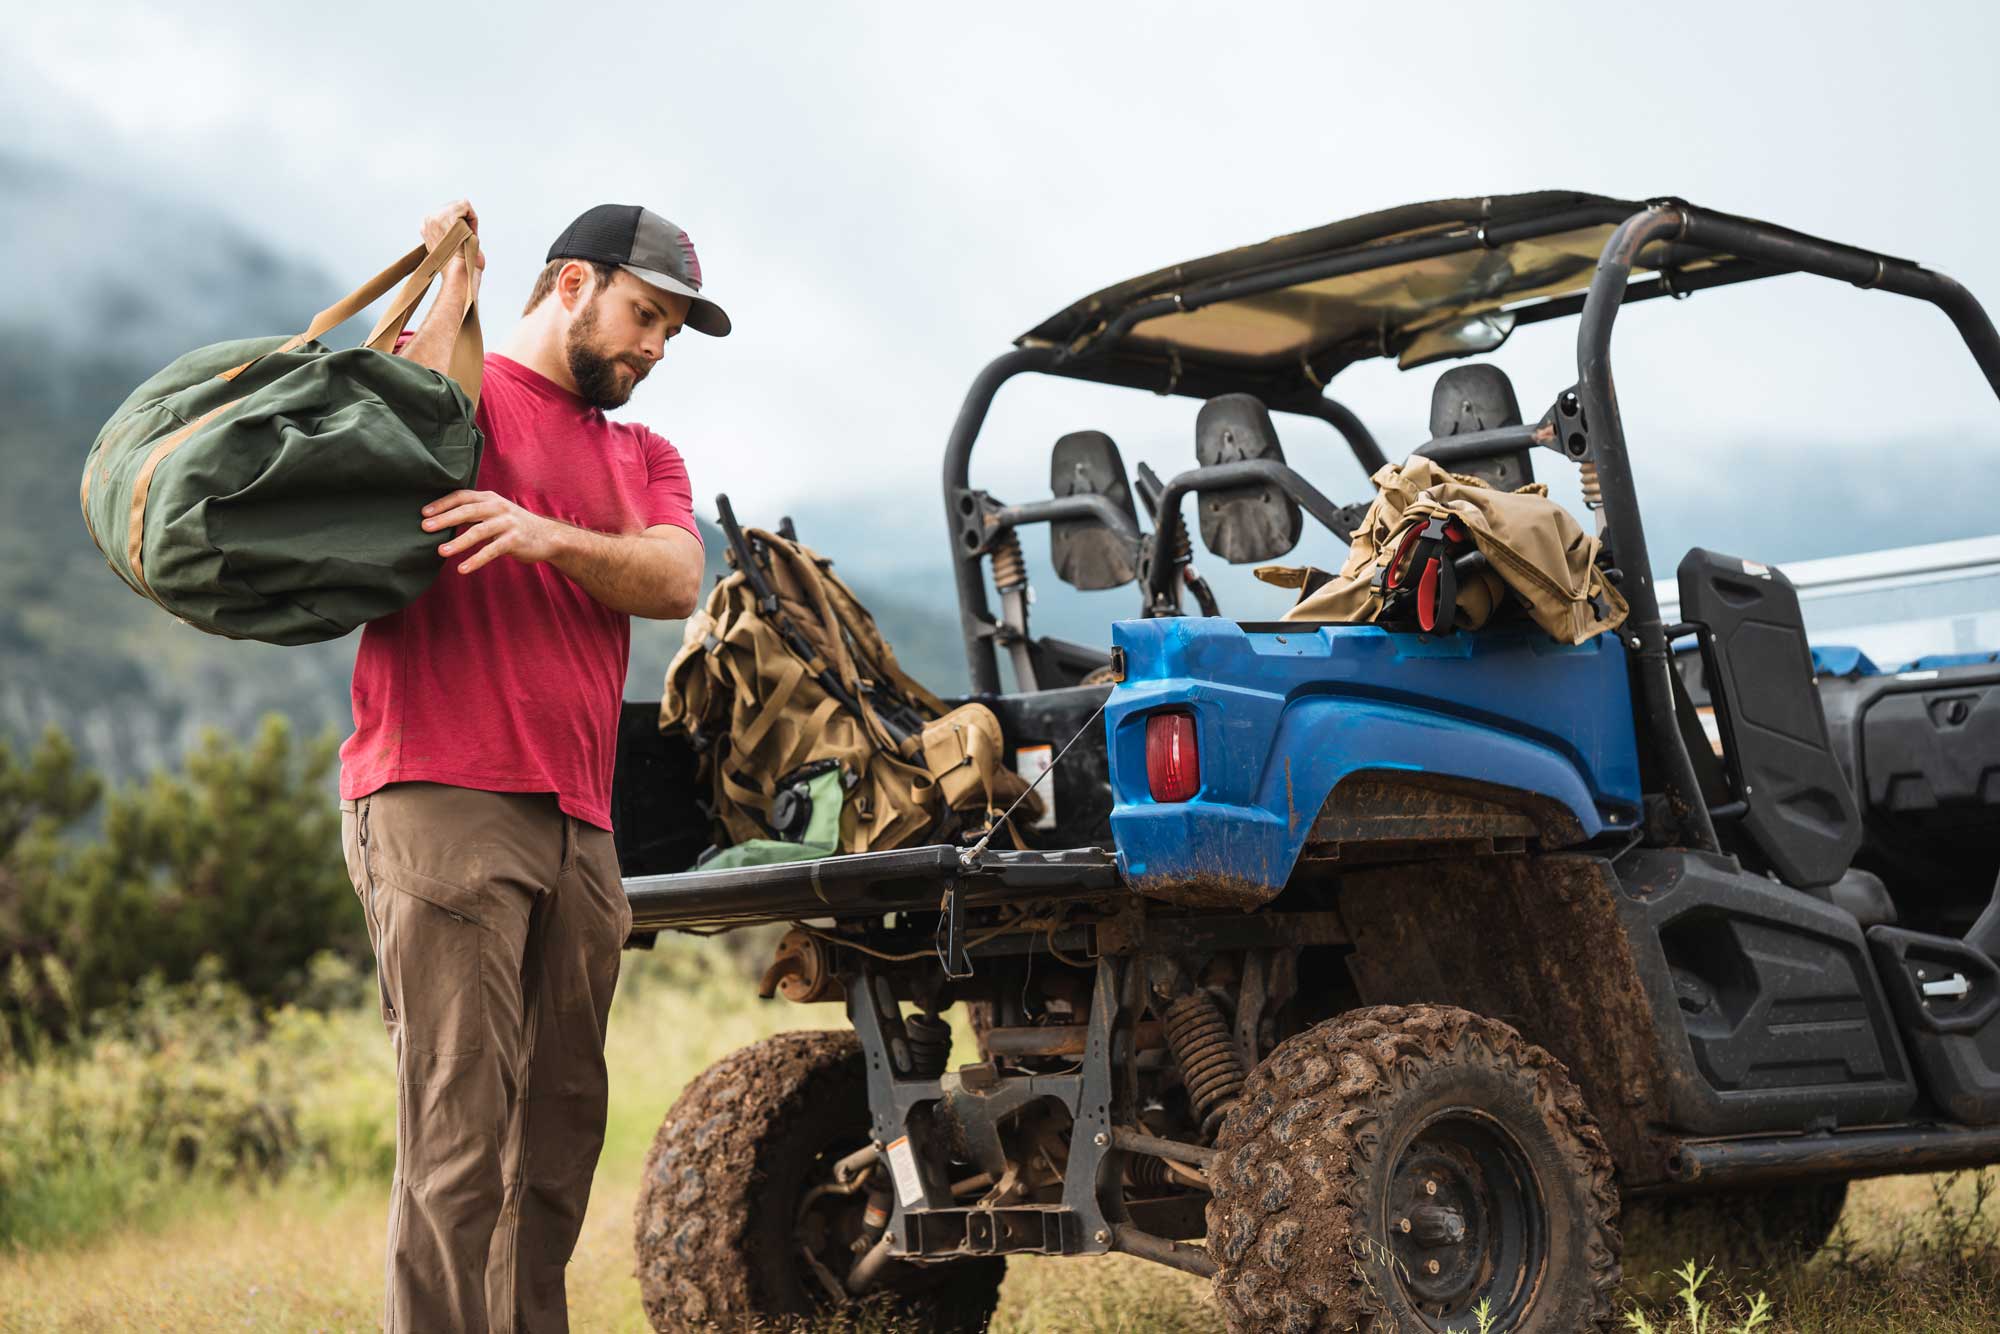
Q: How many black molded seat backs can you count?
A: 3